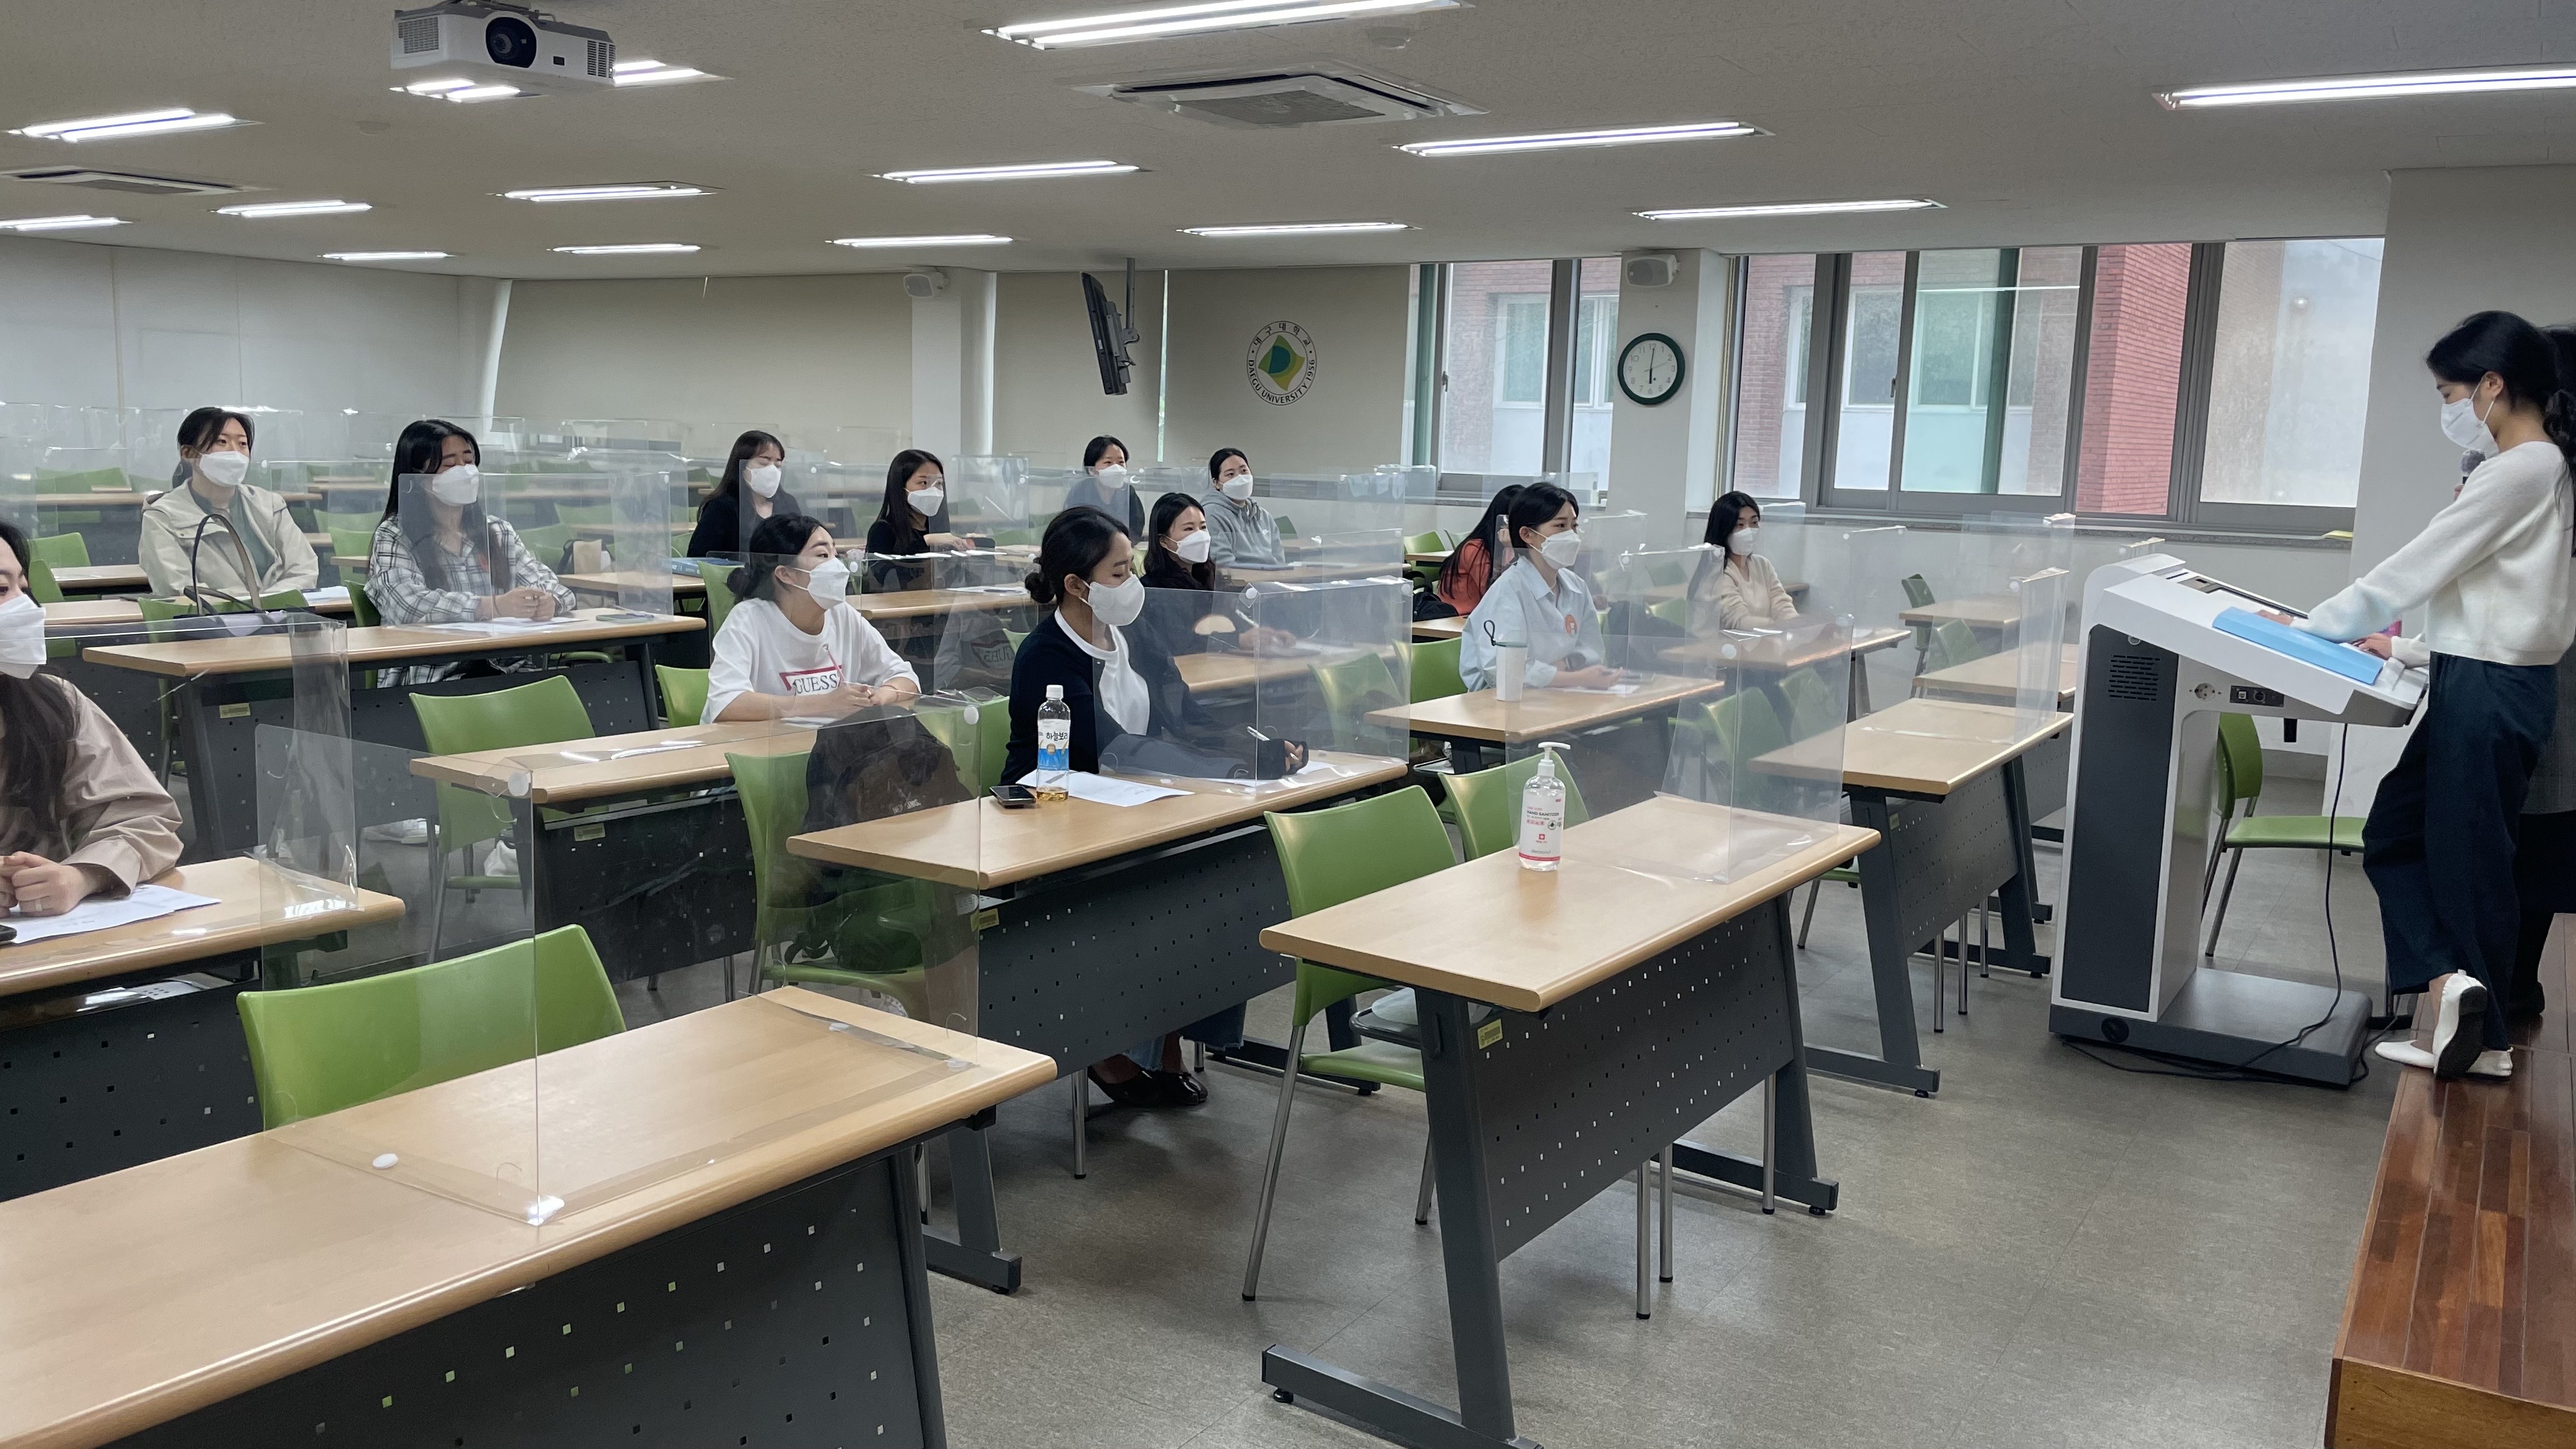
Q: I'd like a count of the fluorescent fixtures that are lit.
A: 14